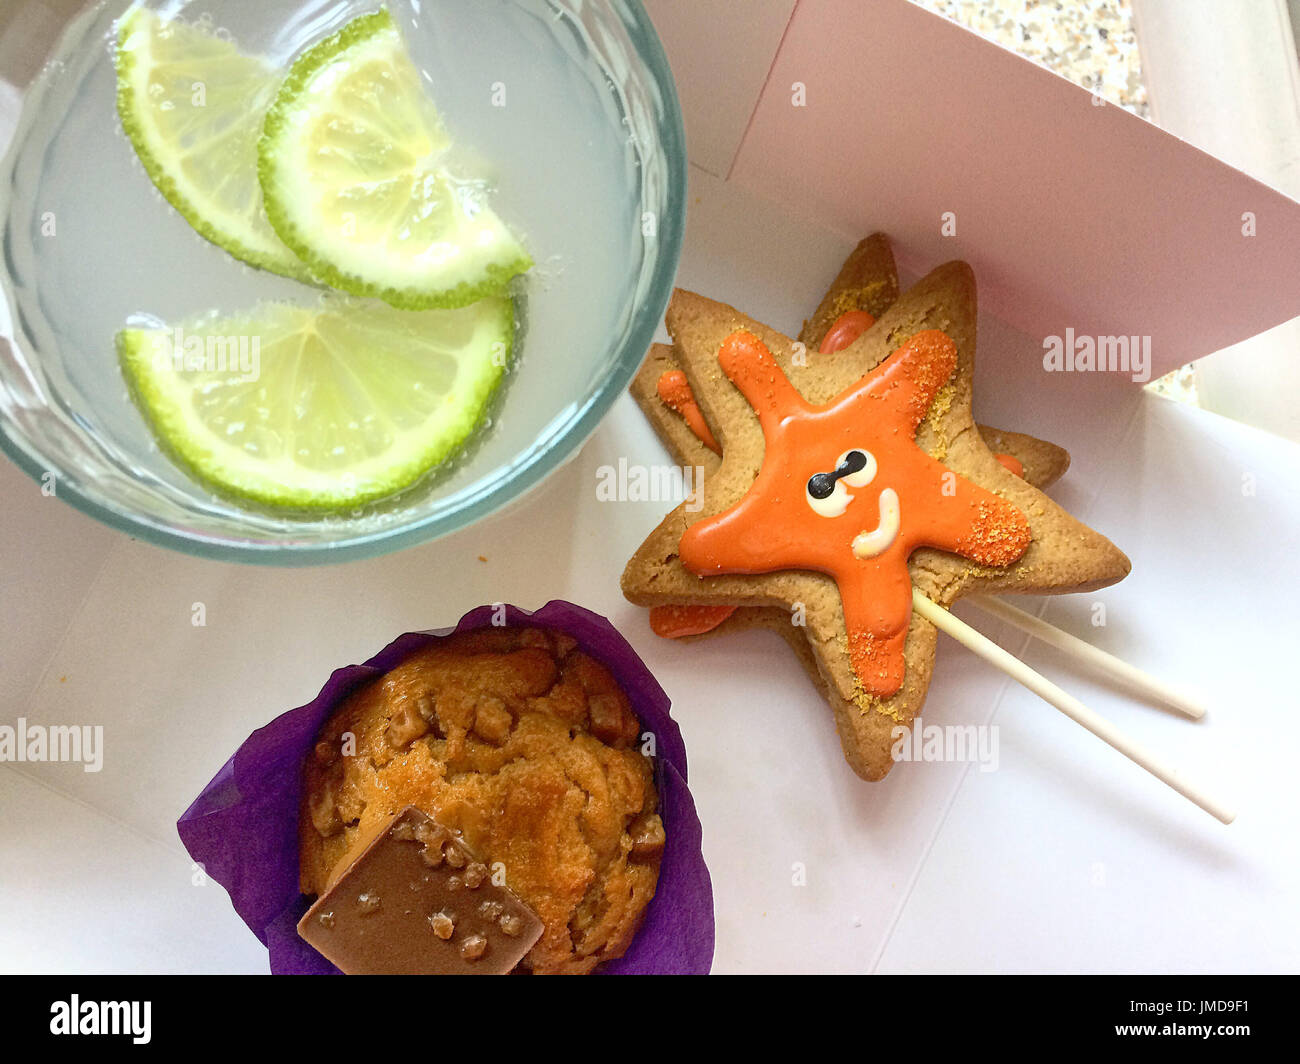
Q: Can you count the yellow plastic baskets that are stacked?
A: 0